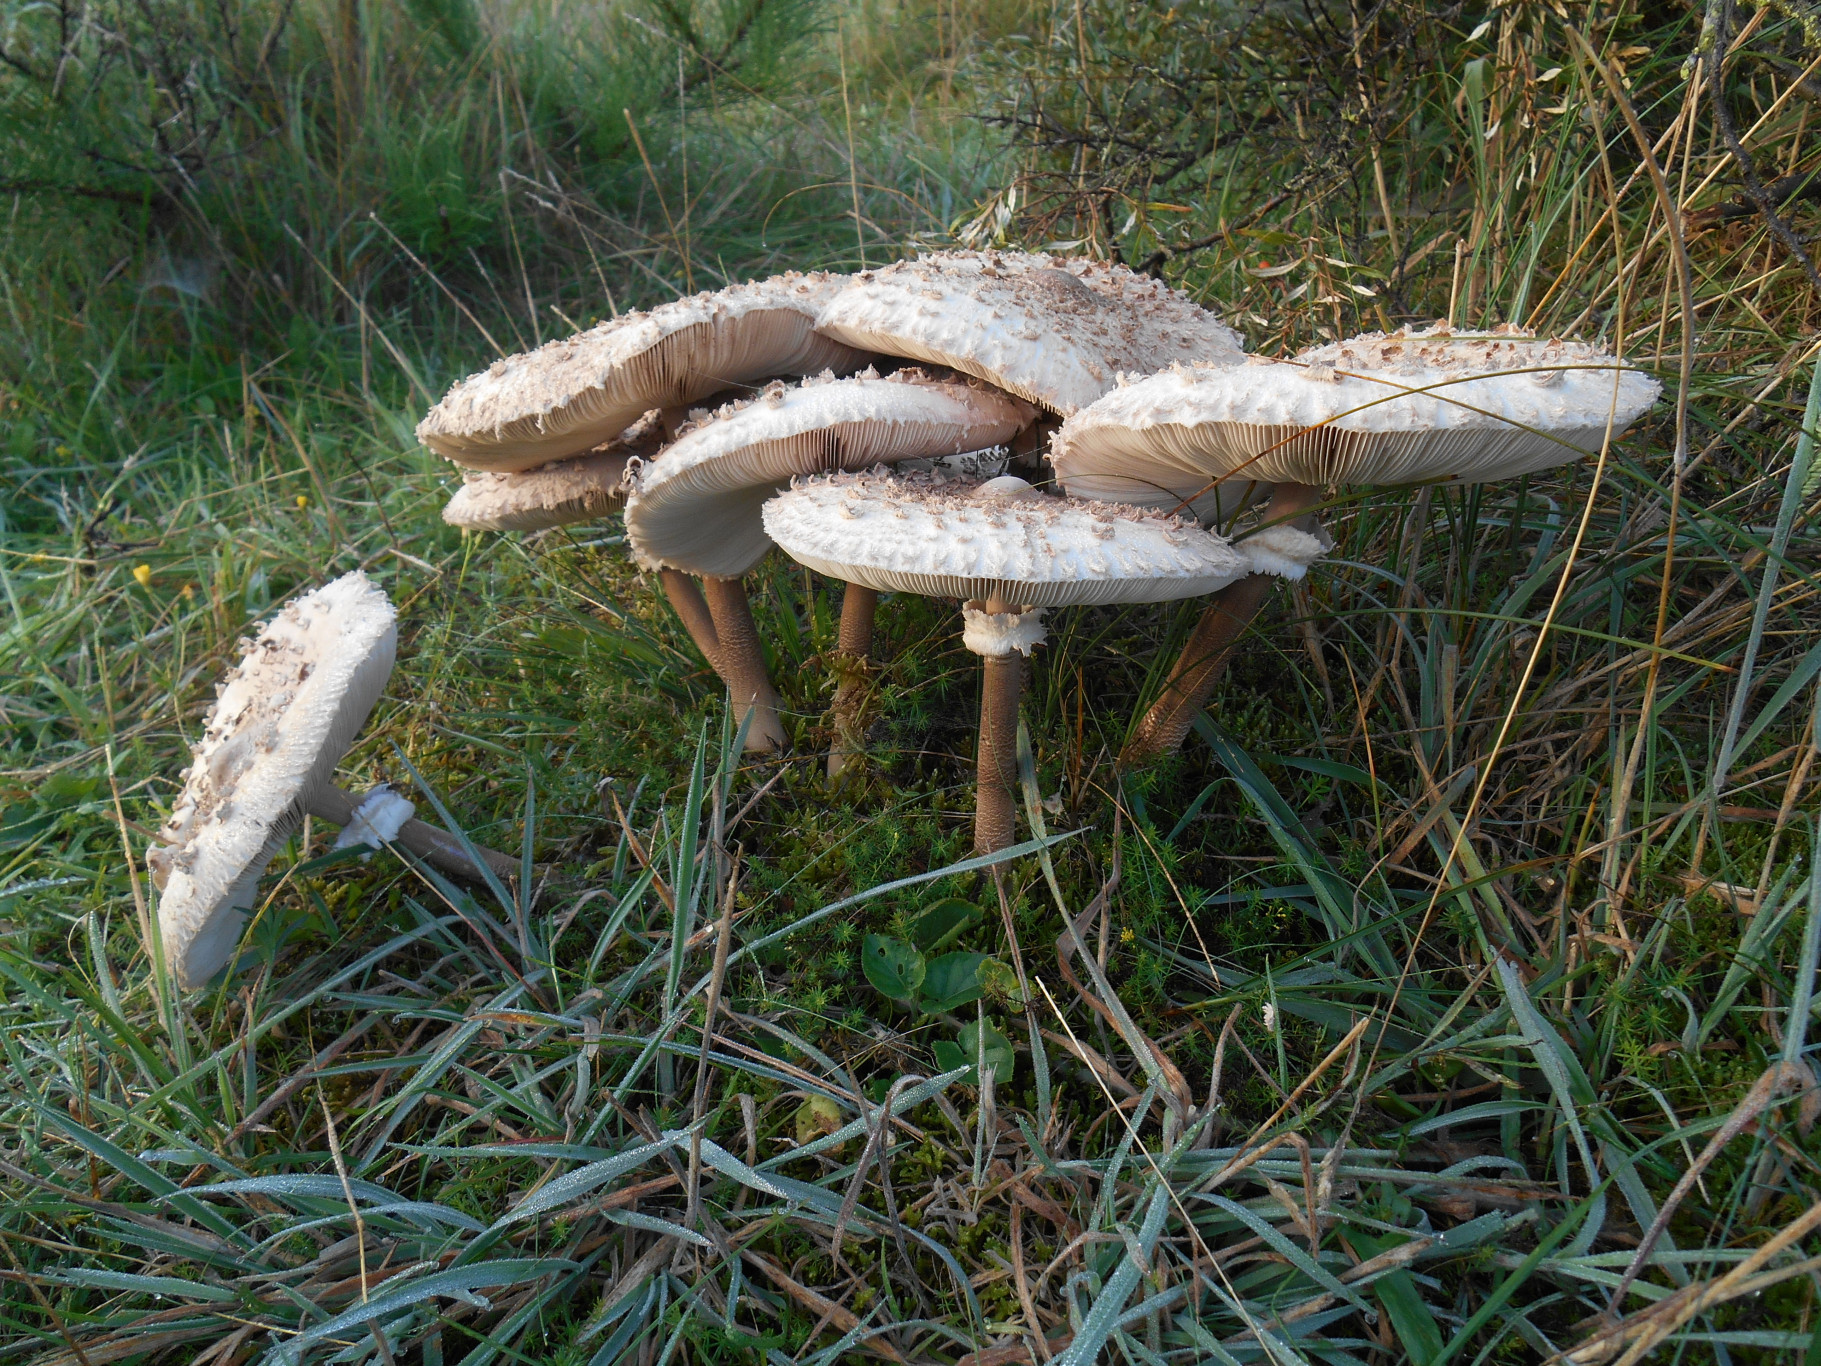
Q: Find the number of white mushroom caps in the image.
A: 7